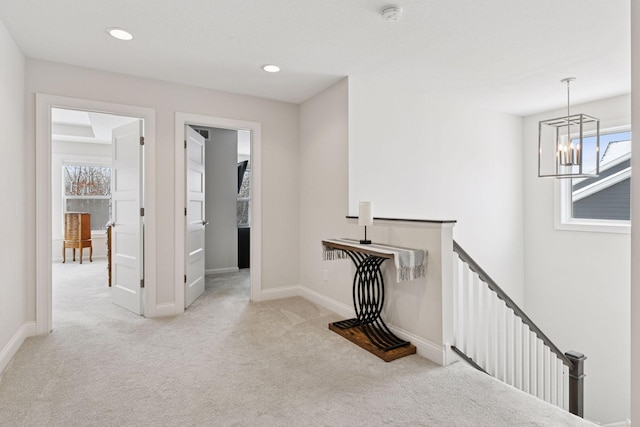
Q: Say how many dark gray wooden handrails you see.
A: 1